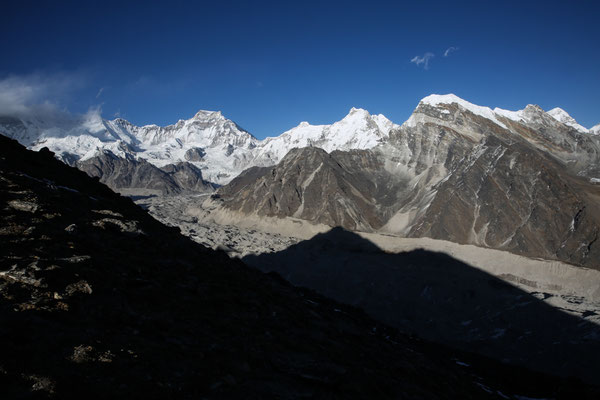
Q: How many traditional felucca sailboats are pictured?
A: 0